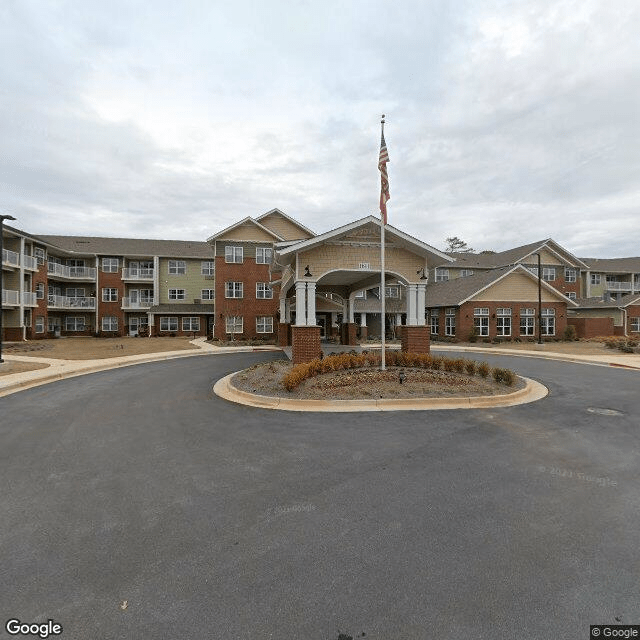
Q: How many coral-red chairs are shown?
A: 0